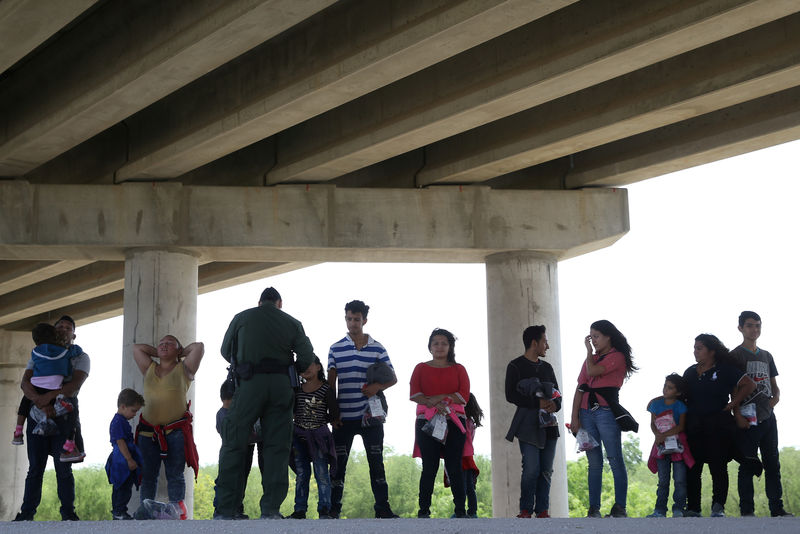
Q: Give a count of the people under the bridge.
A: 15